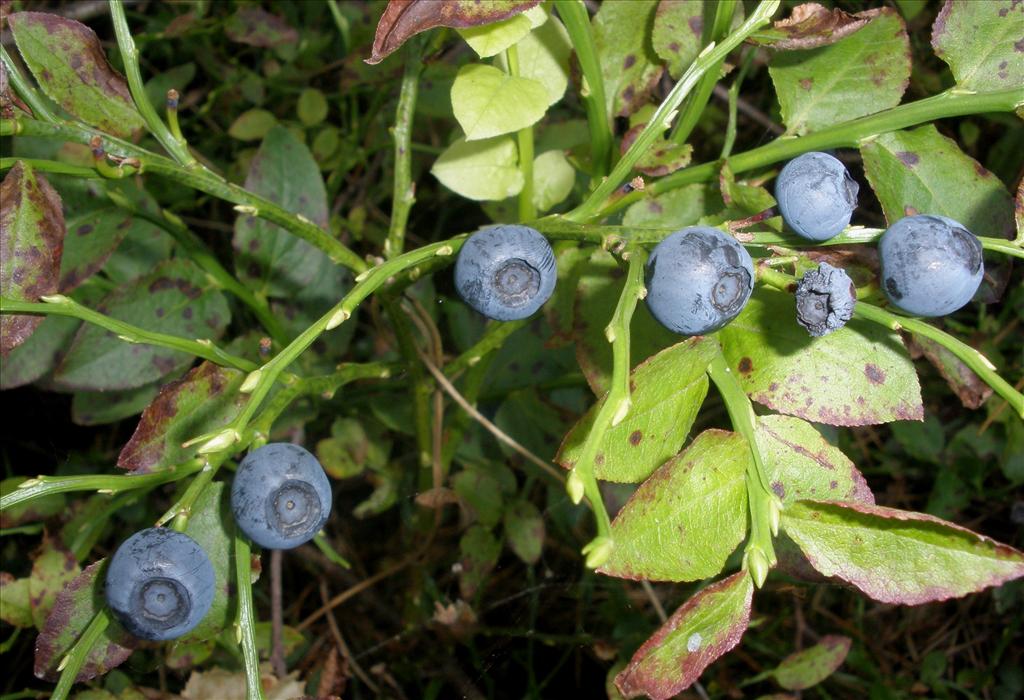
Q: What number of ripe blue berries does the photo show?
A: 6